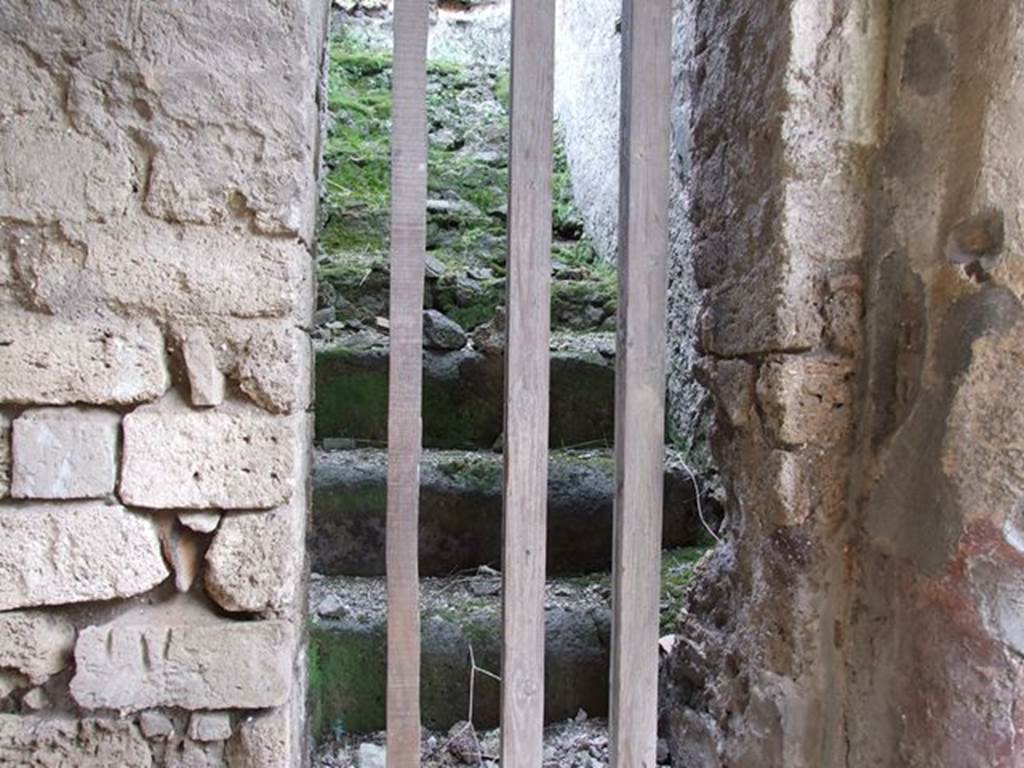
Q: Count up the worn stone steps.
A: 3